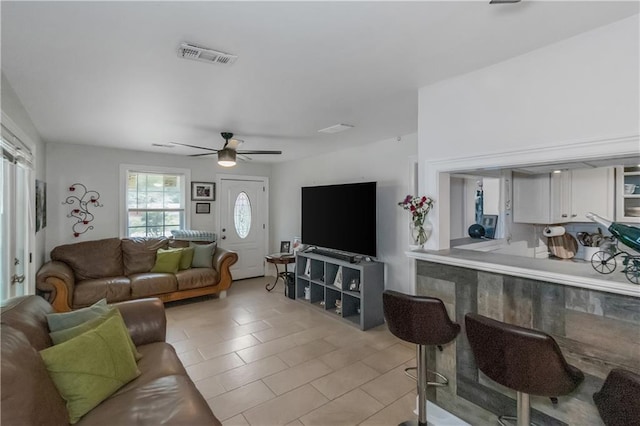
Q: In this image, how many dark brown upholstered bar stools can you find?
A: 3